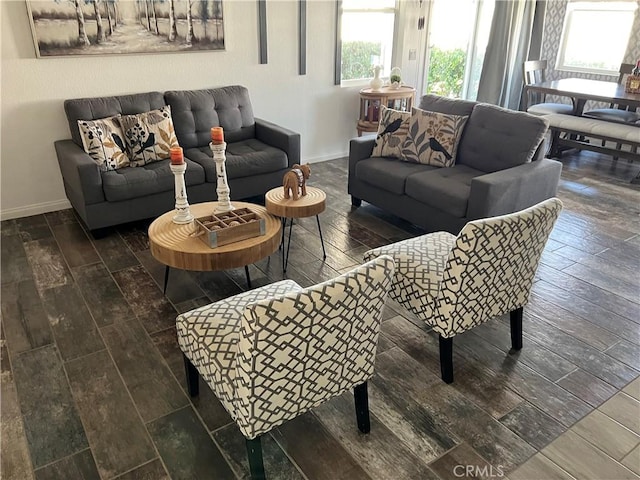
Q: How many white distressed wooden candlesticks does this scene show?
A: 2